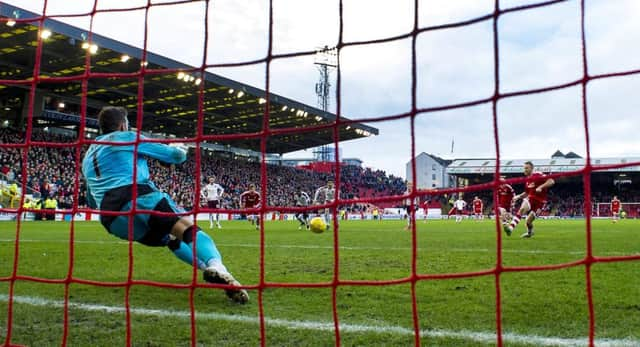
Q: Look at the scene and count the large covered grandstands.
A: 2